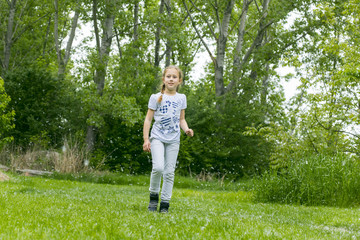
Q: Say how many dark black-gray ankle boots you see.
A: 2